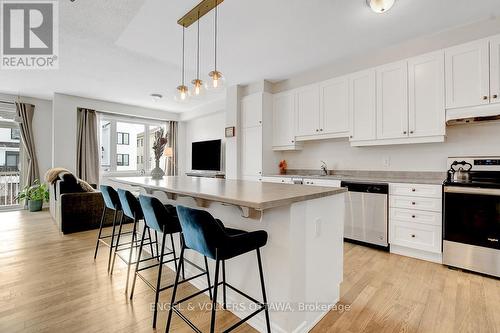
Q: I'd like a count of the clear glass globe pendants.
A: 3